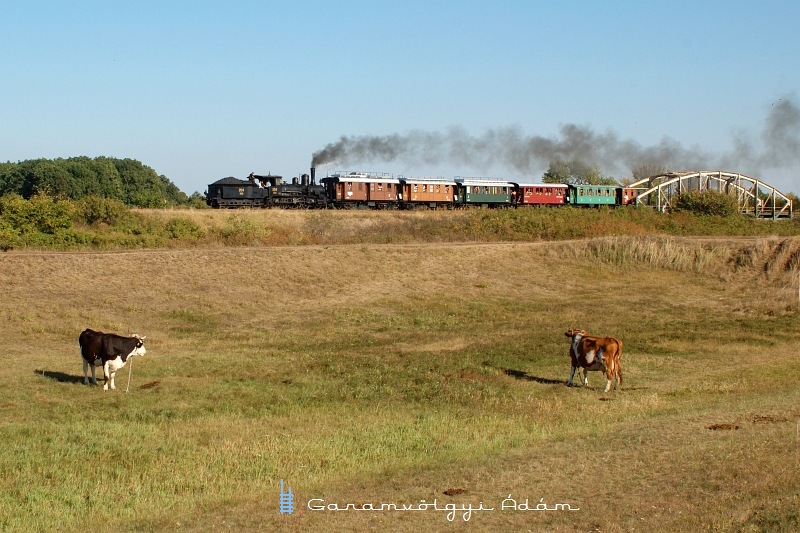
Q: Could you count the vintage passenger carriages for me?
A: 6